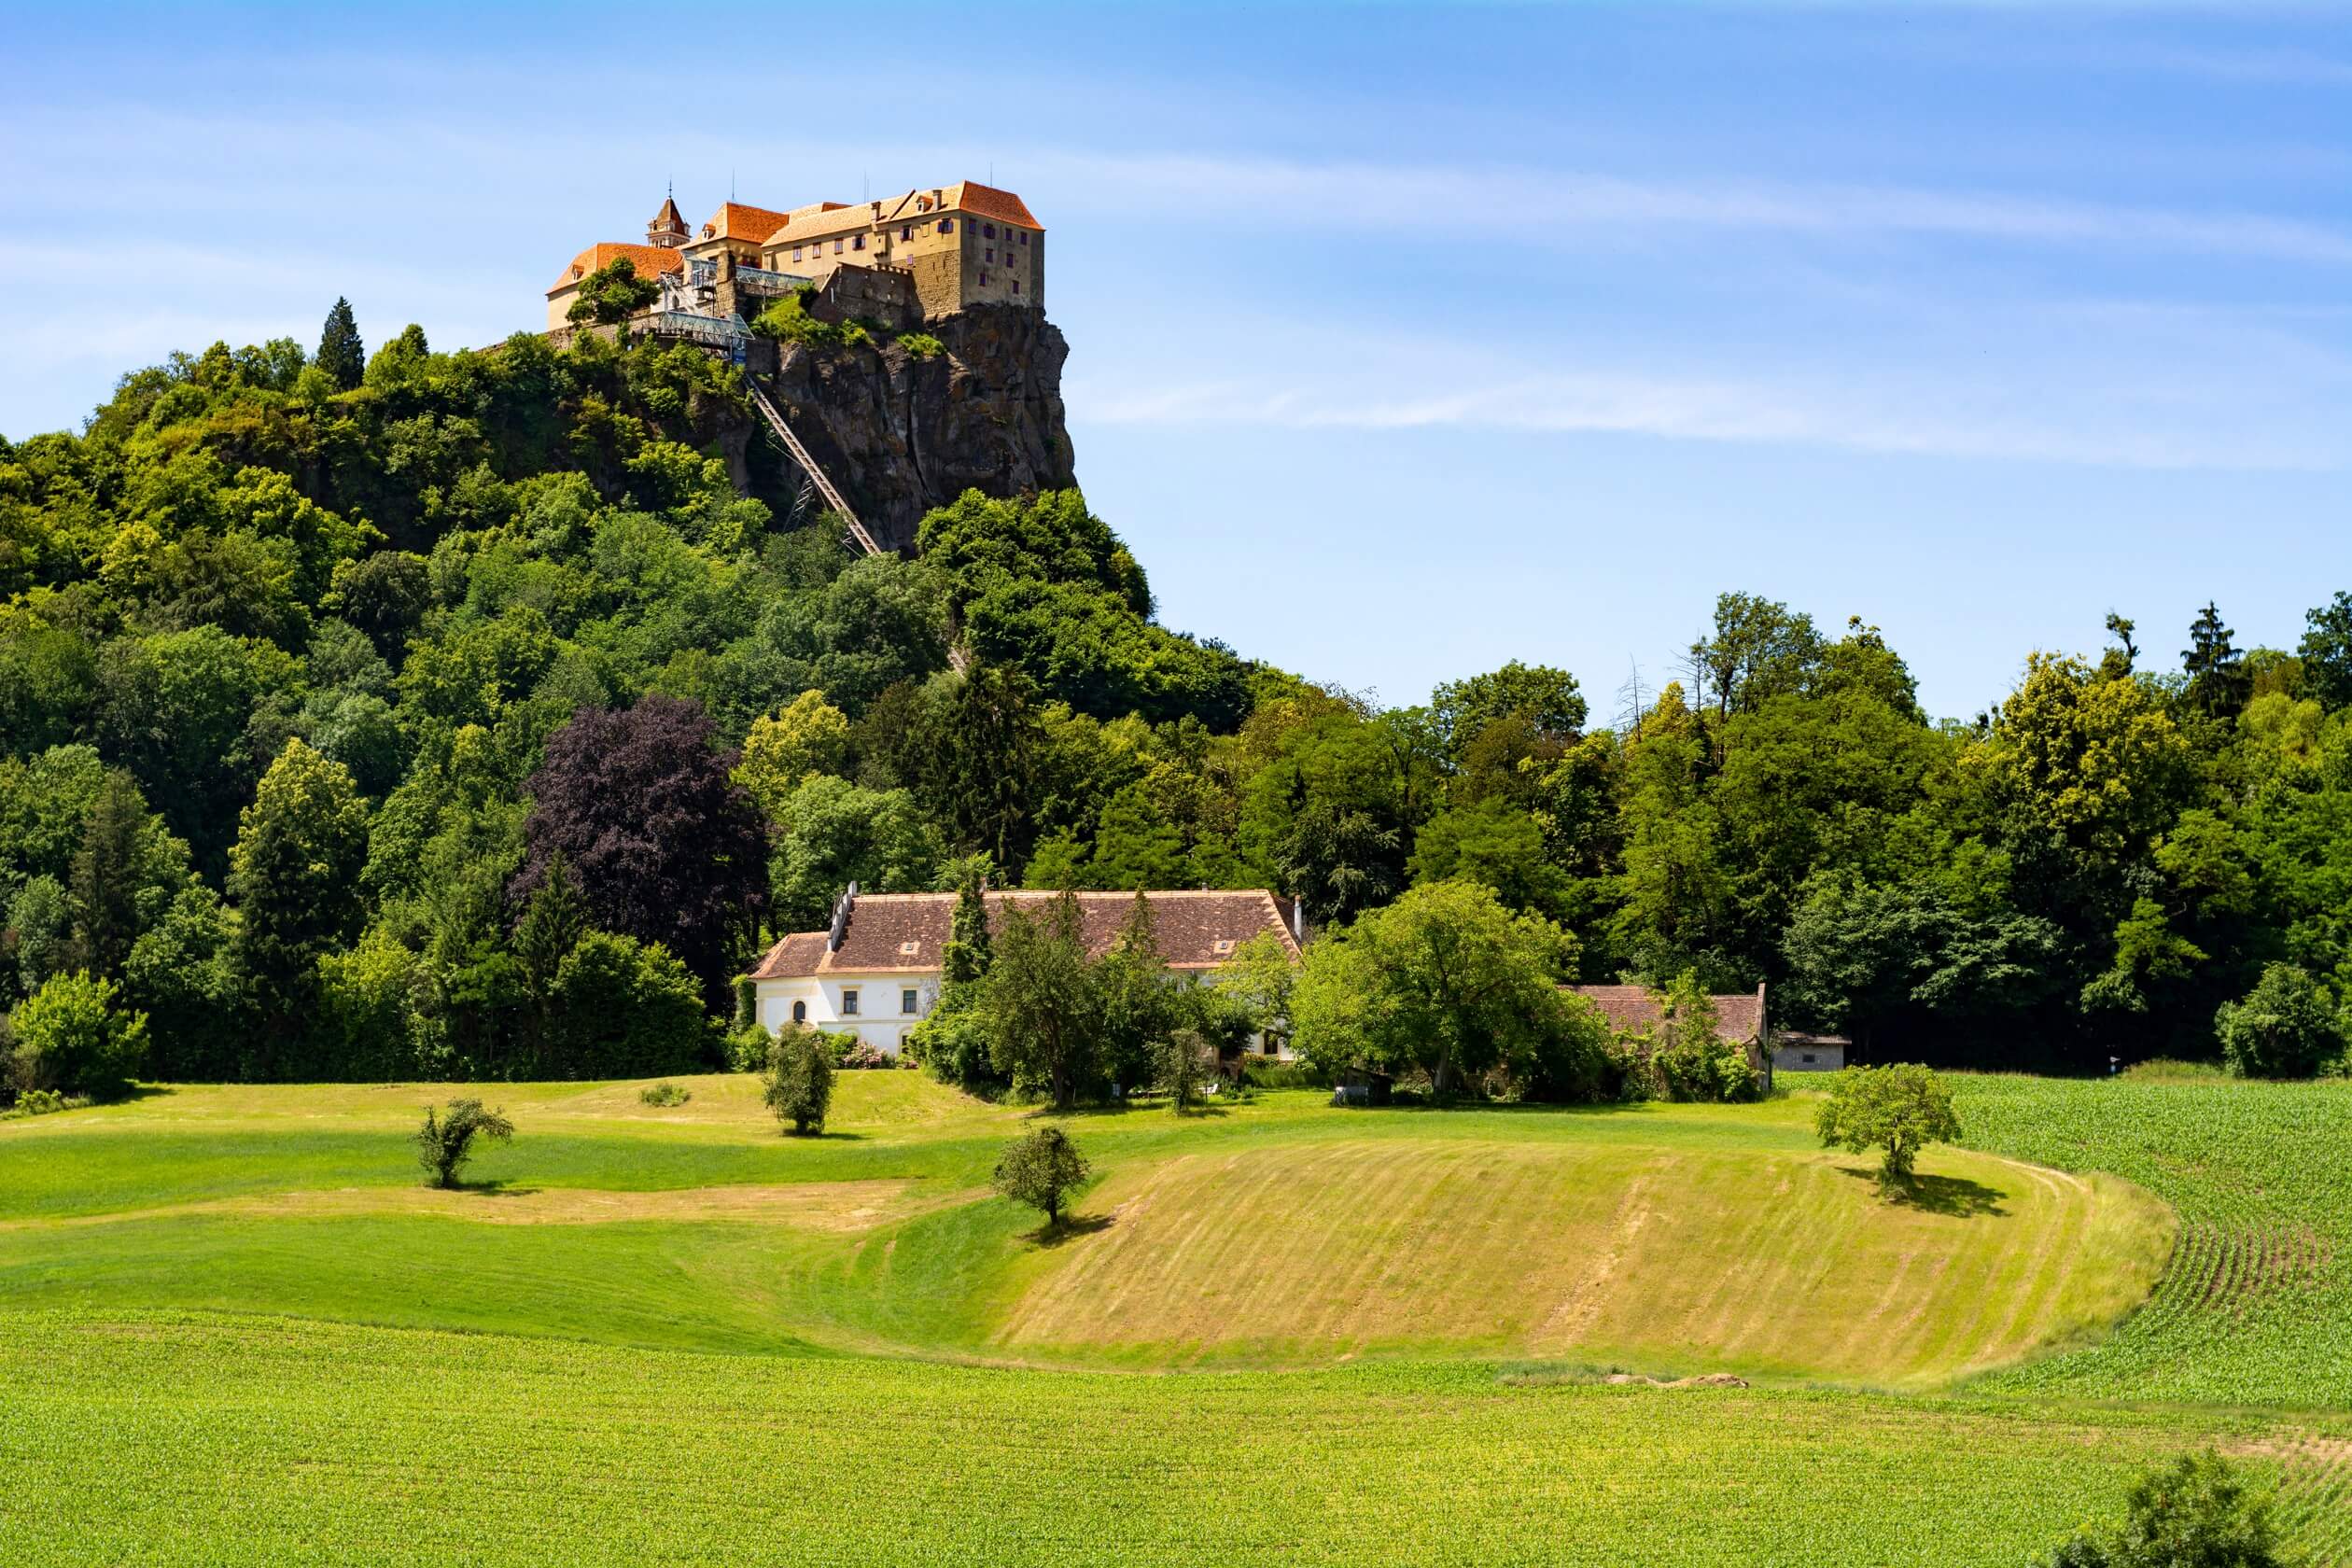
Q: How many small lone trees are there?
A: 4